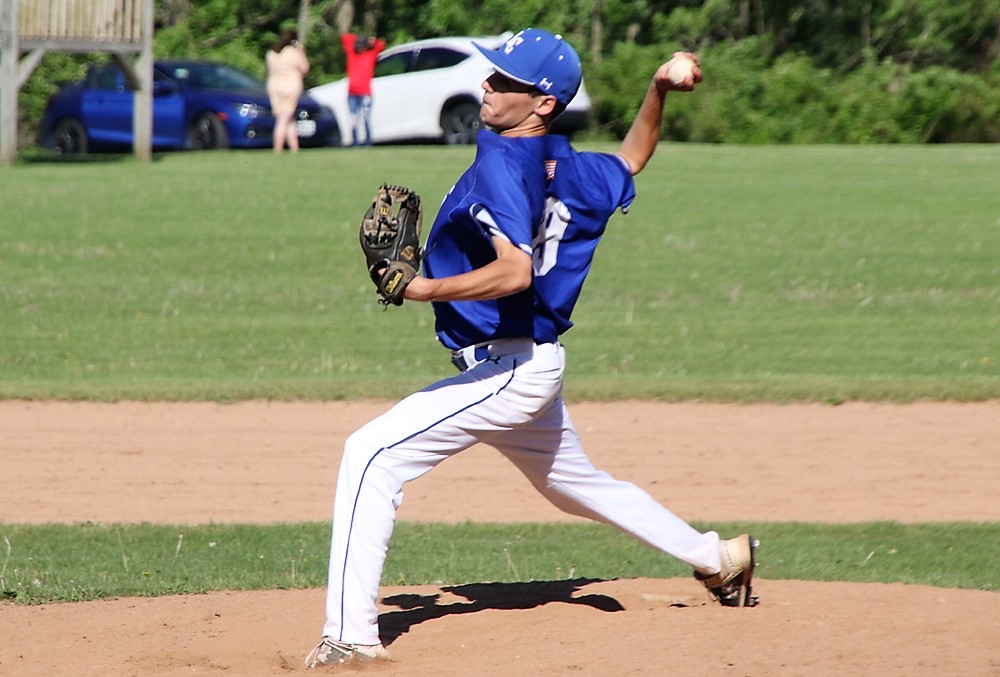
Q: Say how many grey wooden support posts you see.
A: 2